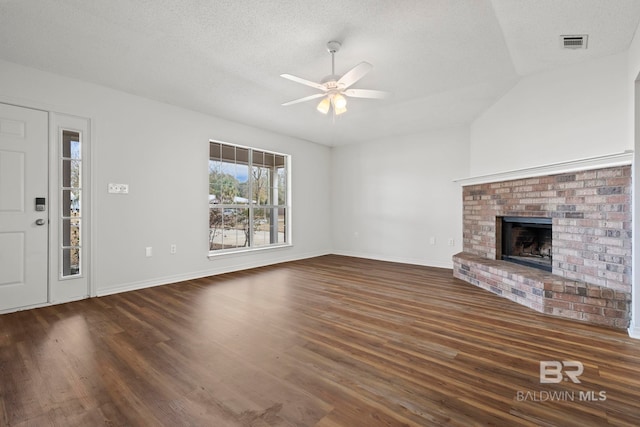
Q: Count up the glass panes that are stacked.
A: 5